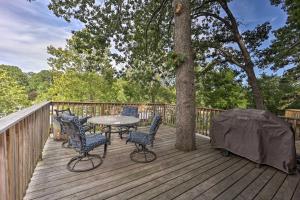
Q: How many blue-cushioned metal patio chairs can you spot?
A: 4